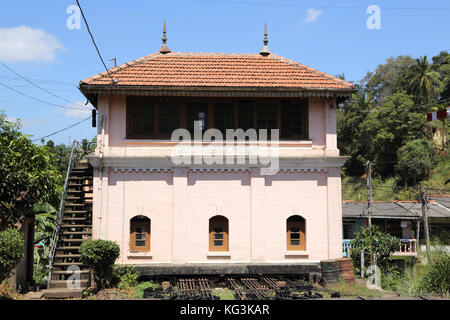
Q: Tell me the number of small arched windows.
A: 3